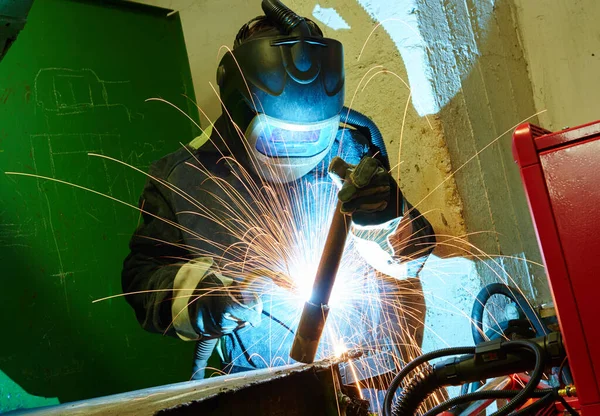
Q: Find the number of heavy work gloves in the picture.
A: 2